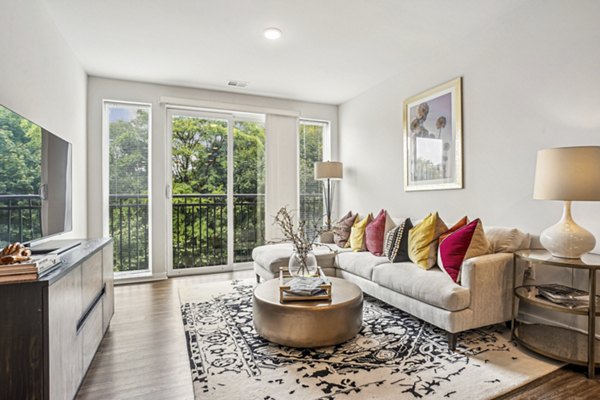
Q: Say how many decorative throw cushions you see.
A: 7